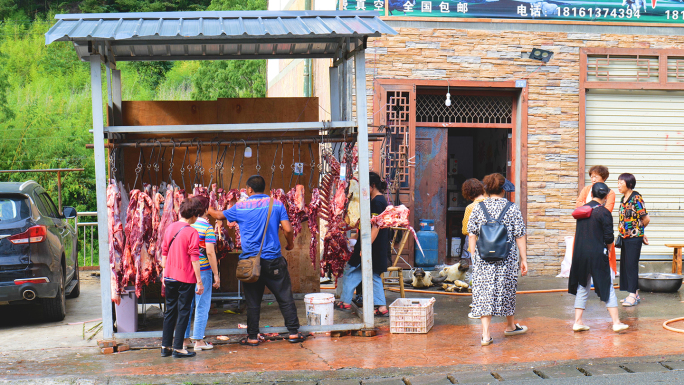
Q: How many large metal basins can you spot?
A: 1